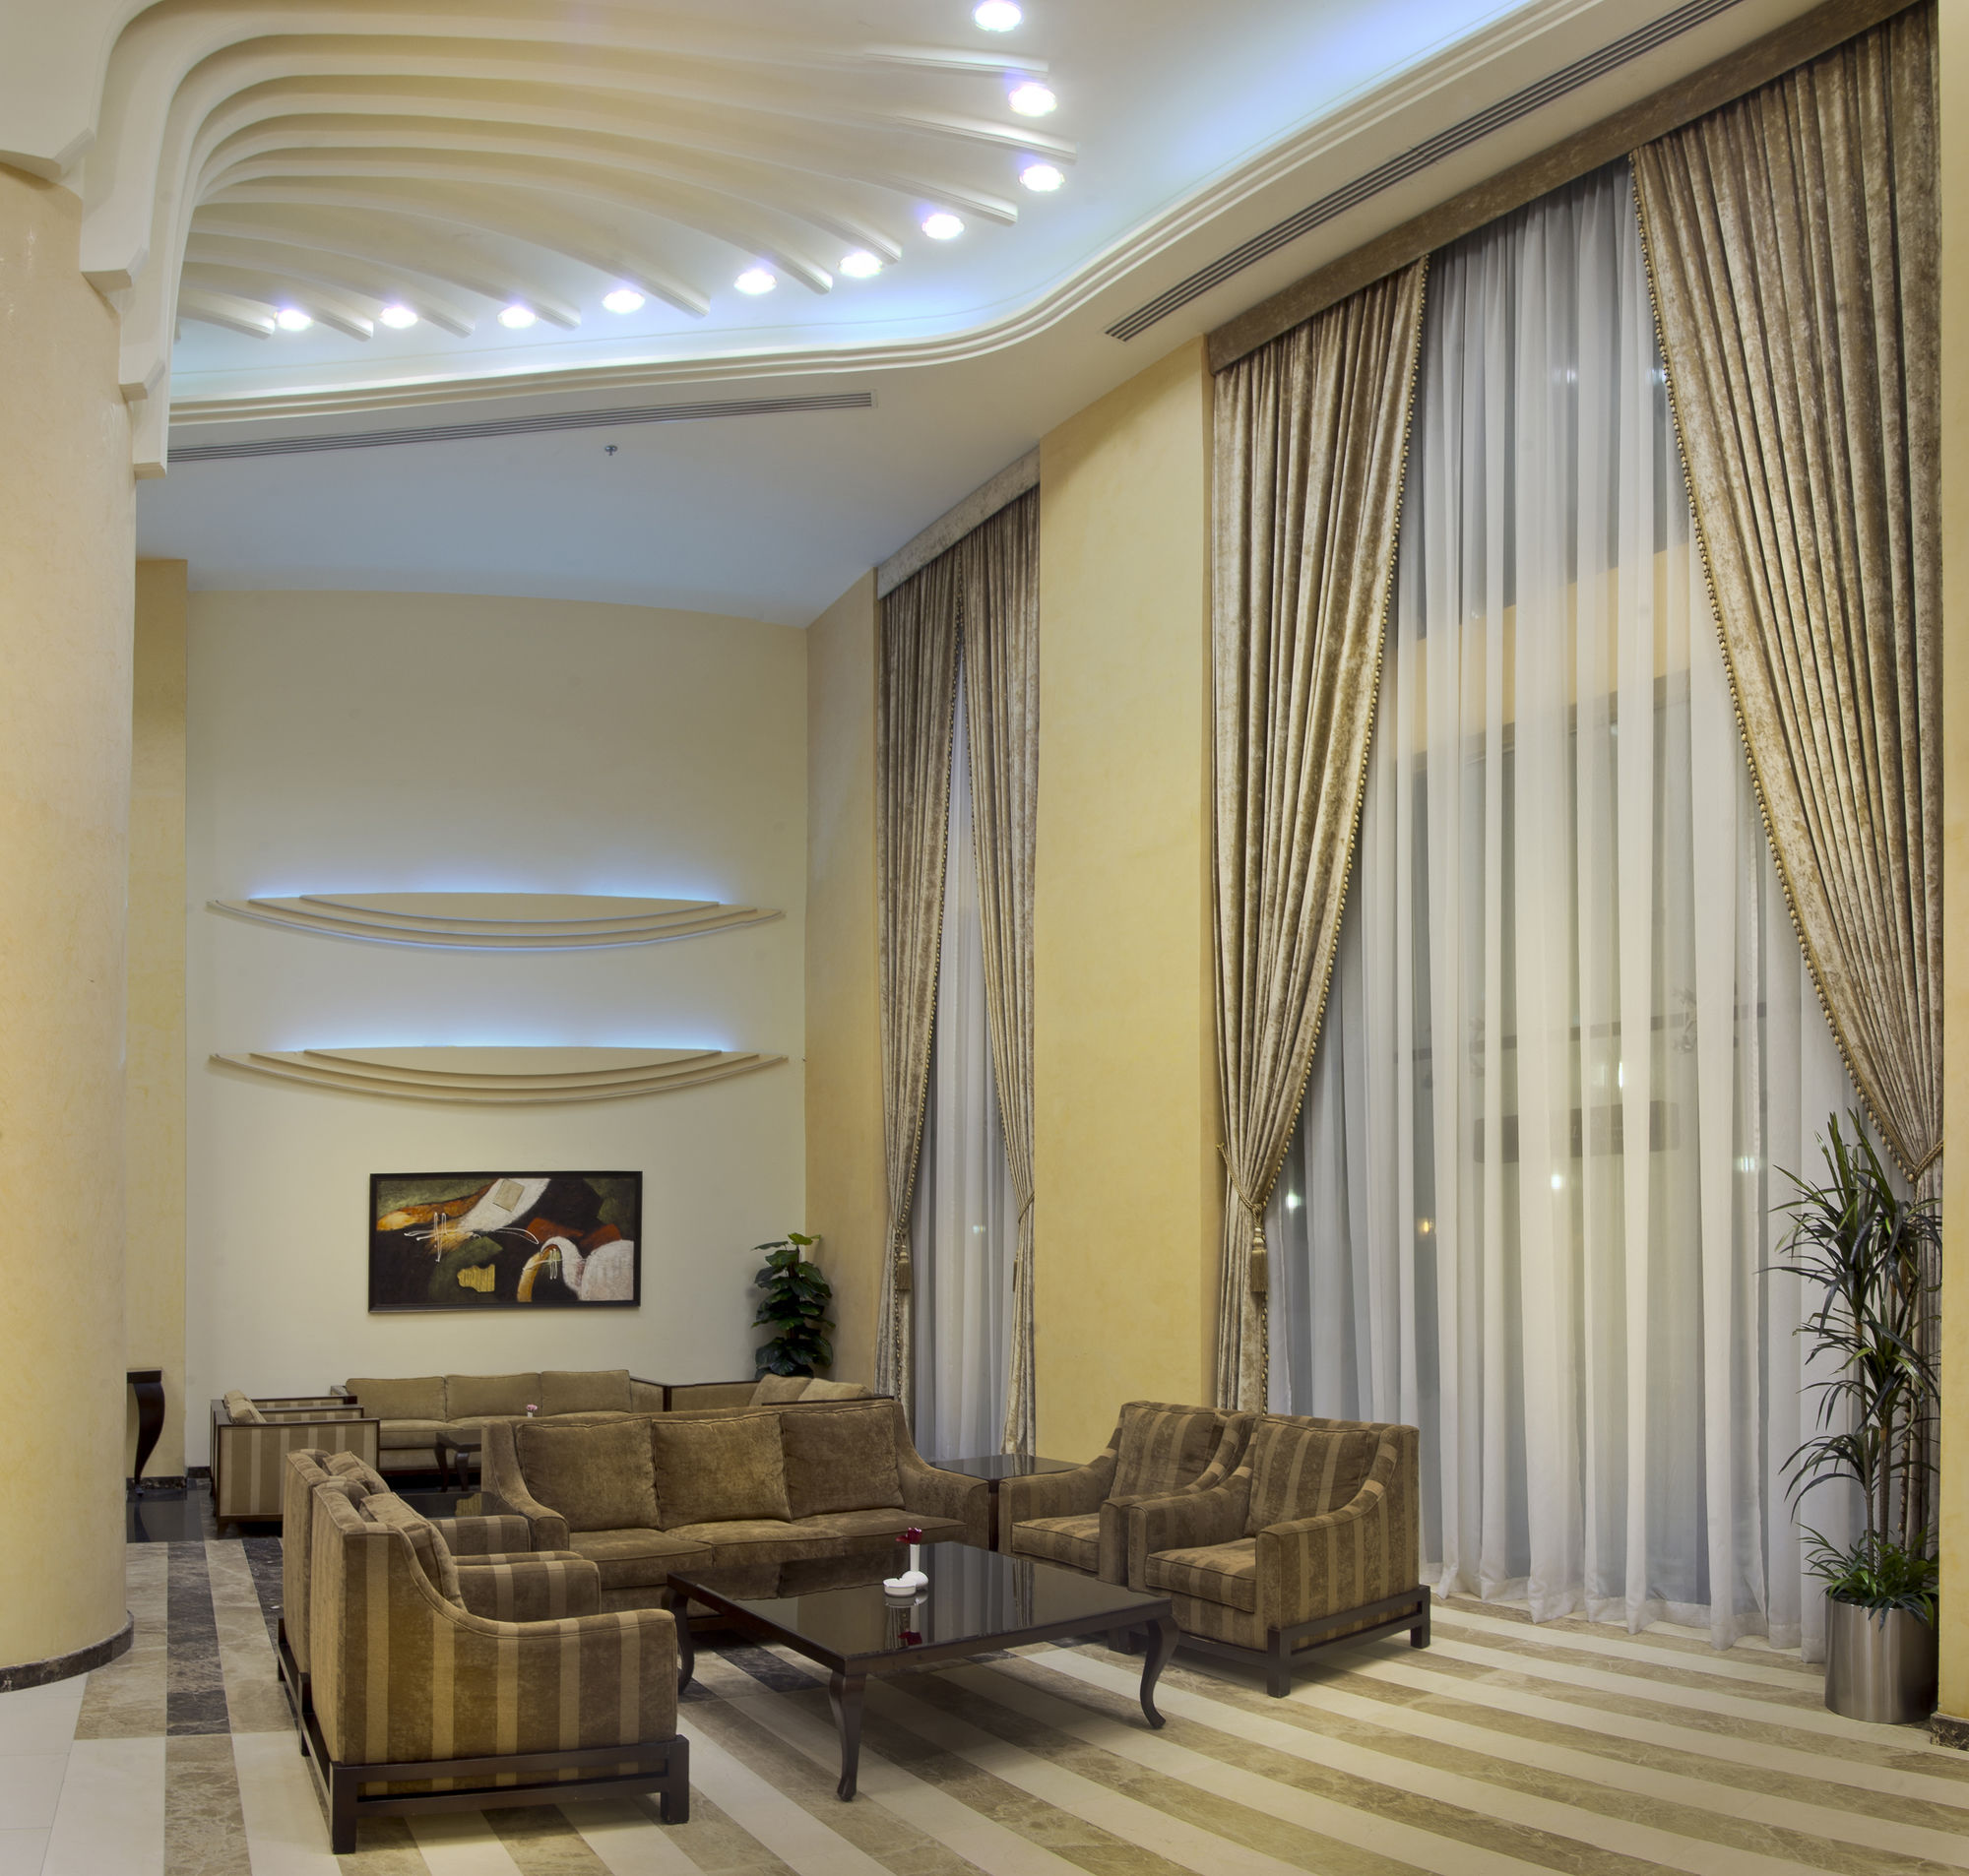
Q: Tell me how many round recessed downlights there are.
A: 10